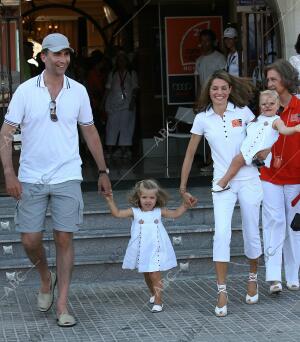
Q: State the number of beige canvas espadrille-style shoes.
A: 2